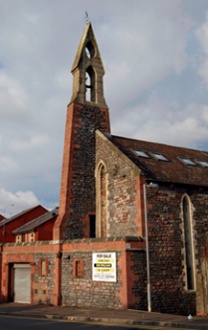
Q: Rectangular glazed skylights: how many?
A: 4